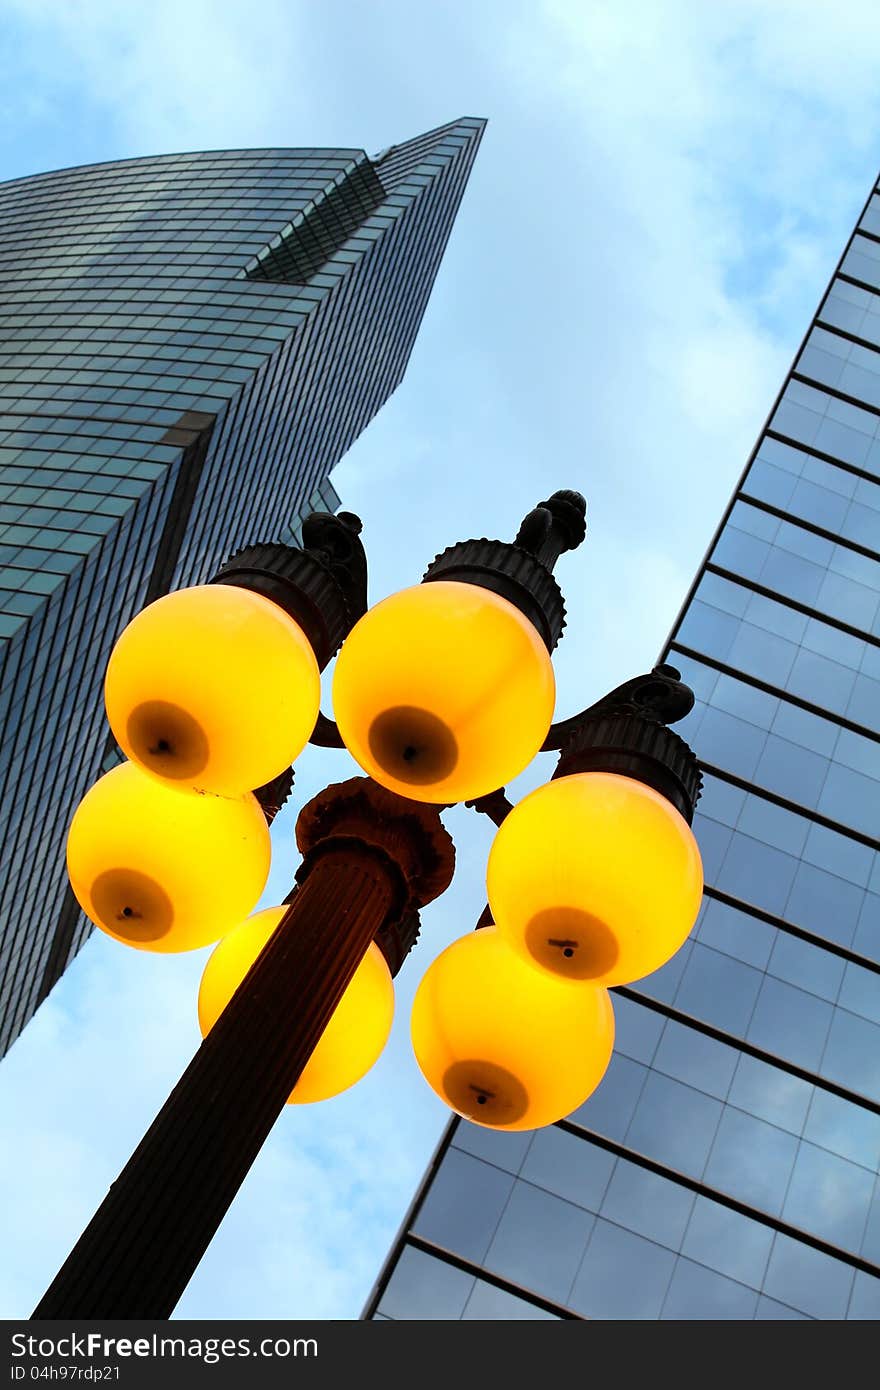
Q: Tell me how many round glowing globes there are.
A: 6